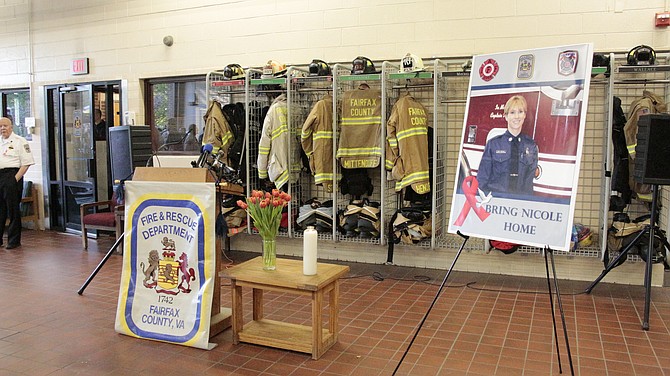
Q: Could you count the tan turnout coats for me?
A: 5